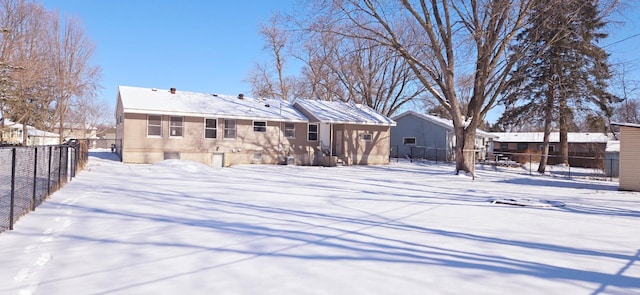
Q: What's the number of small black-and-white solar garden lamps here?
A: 0